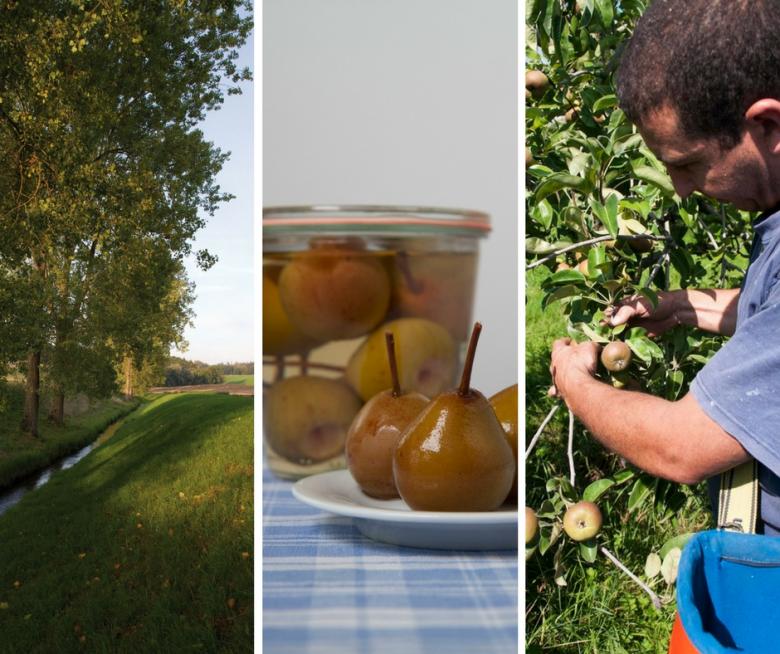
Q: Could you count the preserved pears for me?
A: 8